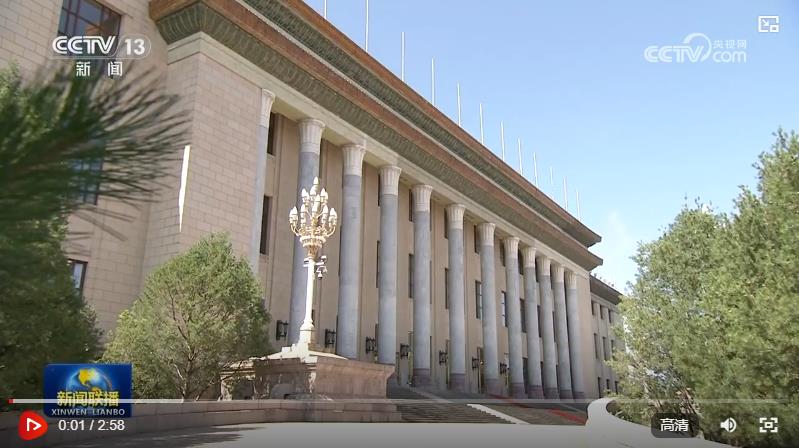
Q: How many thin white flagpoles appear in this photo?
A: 12